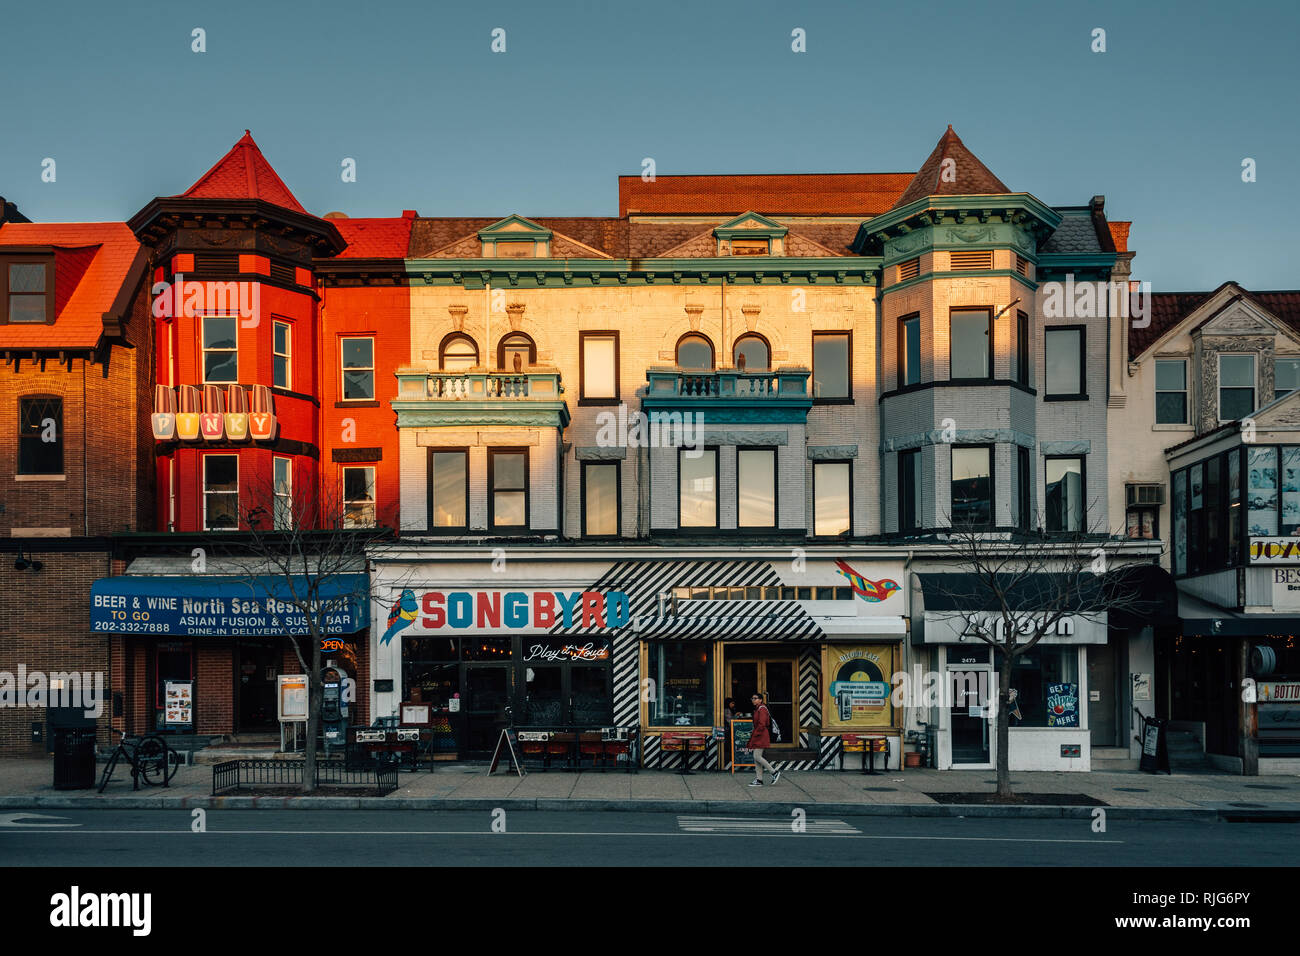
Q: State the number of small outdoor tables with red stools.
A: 2